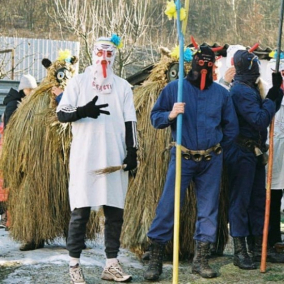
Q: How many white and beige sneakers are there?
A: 2